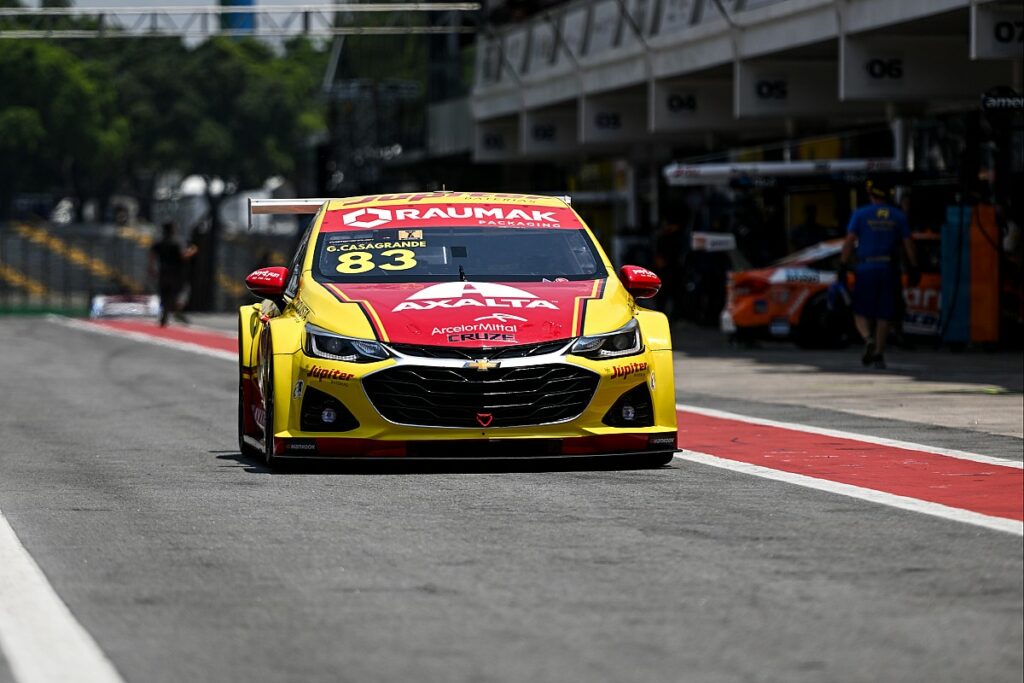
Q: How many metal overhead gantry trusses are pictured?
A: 1